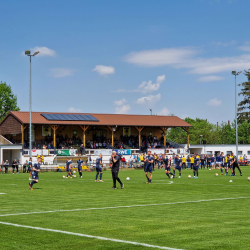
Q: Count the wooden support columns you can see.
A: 7